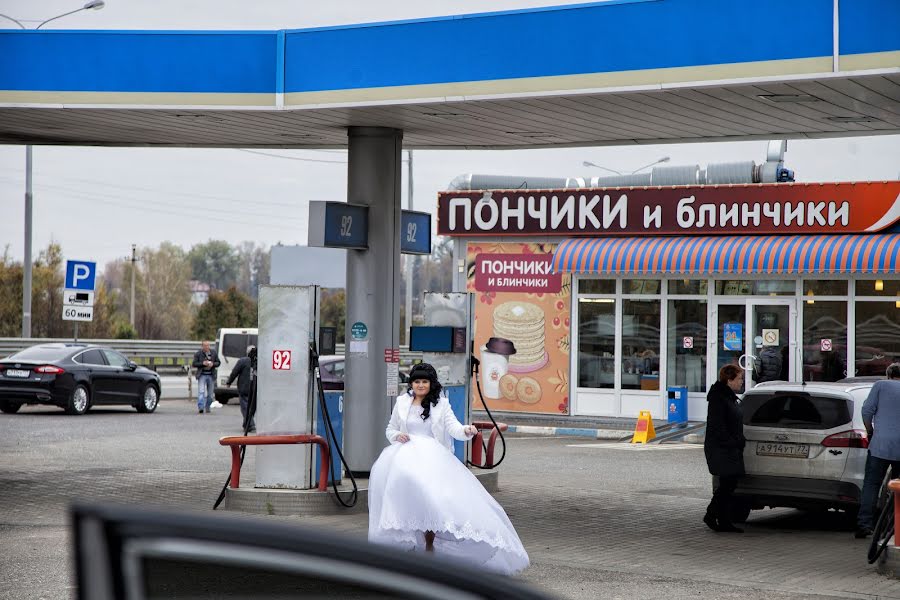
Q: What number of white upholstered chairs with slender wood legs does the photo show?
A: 0